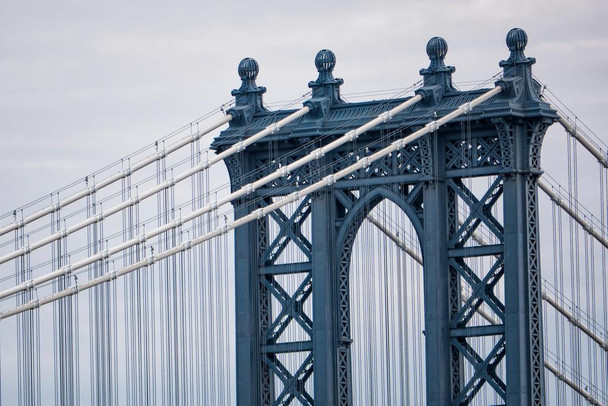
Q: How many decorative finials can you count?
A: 4